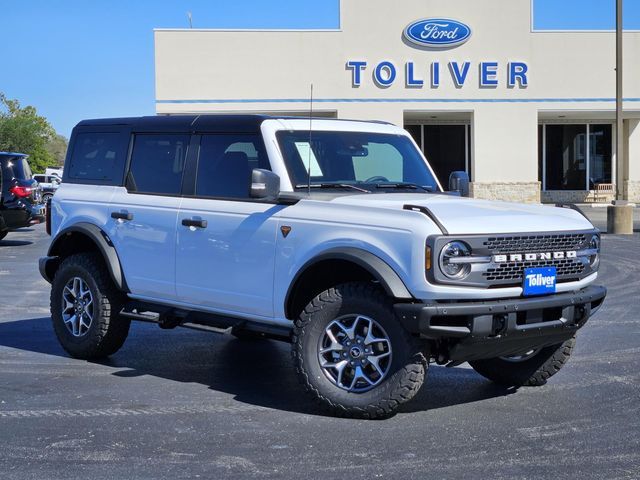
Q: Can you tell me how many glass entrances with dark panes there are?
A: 2